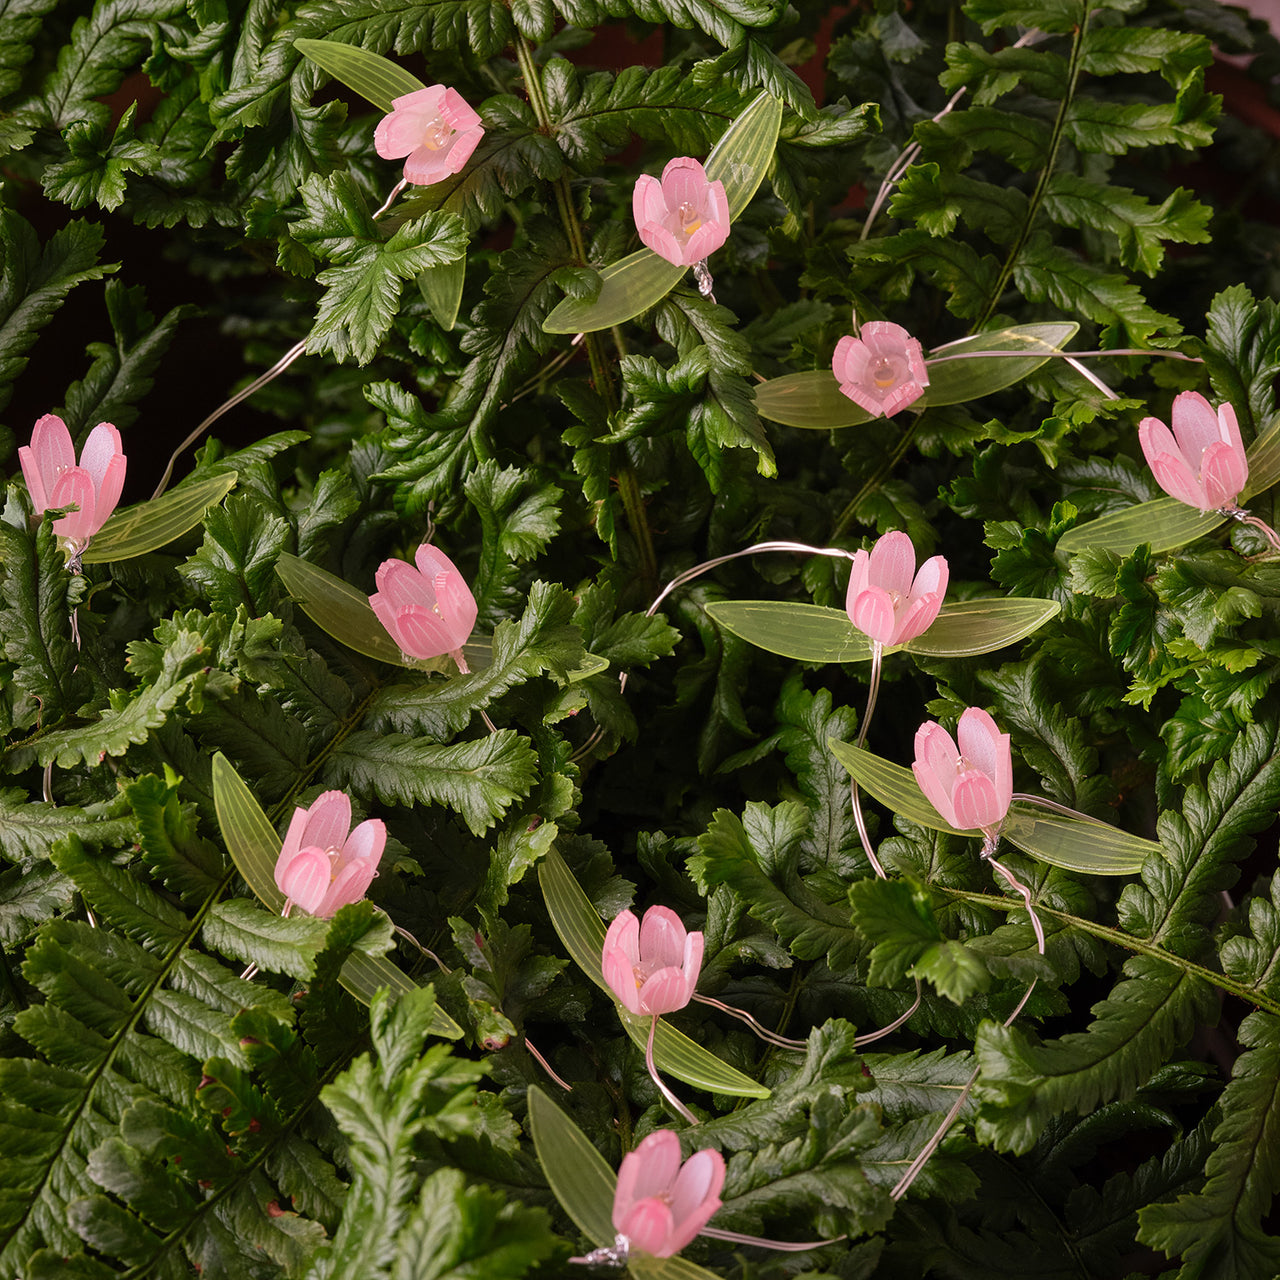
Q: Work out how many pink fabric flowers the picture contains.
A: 11